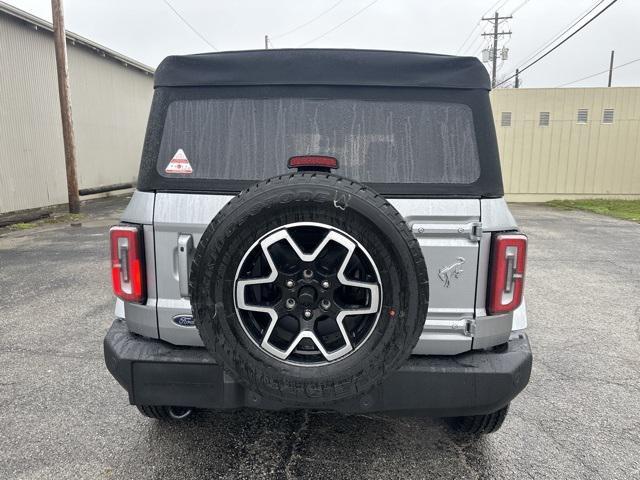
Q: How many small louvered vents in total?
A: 4